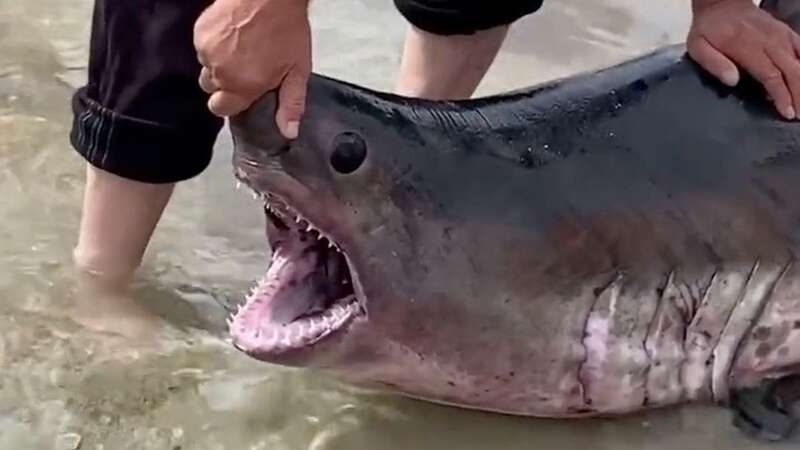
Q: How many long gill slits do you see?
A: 5